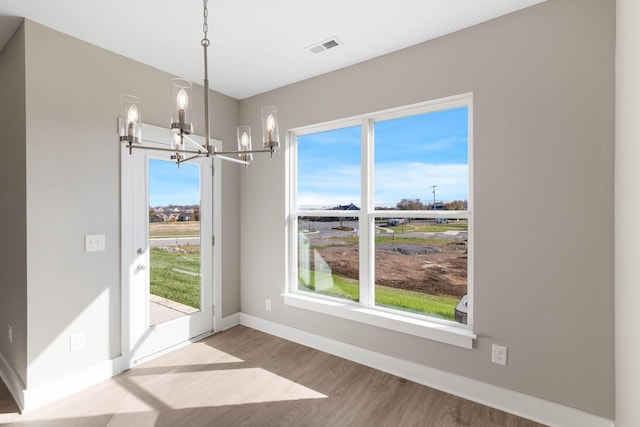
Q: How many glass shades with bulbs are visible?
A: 5